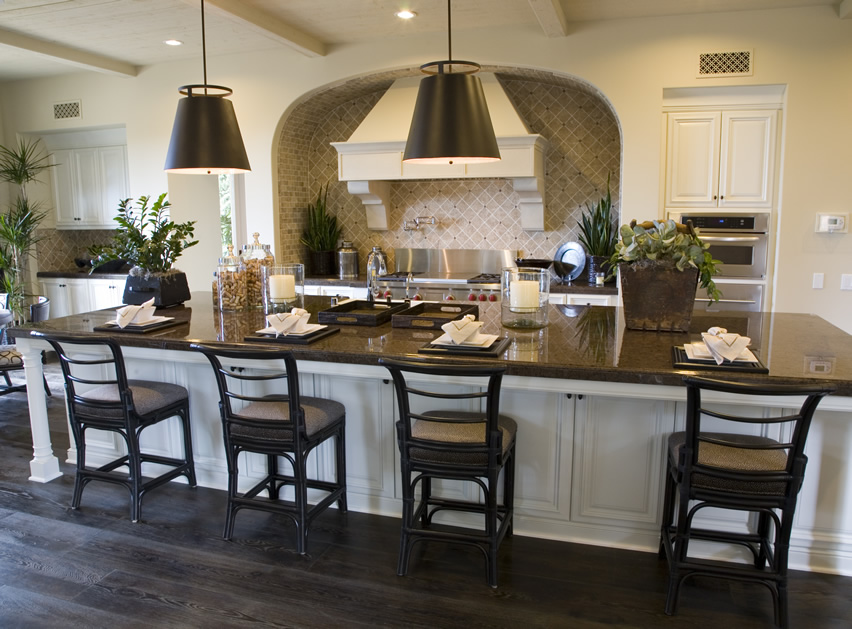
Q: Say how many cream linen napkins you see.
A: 4